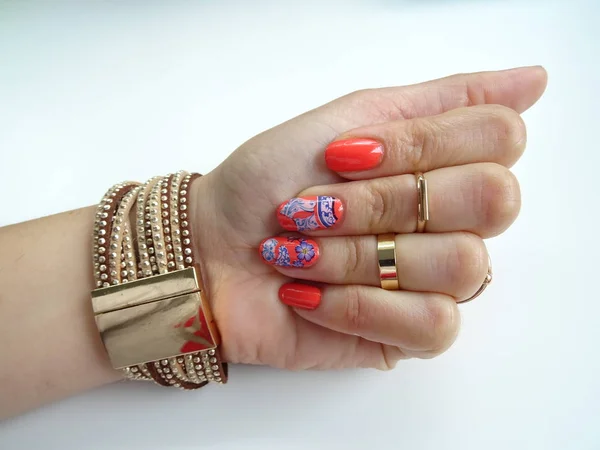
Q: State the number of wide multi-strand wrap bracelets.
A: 1